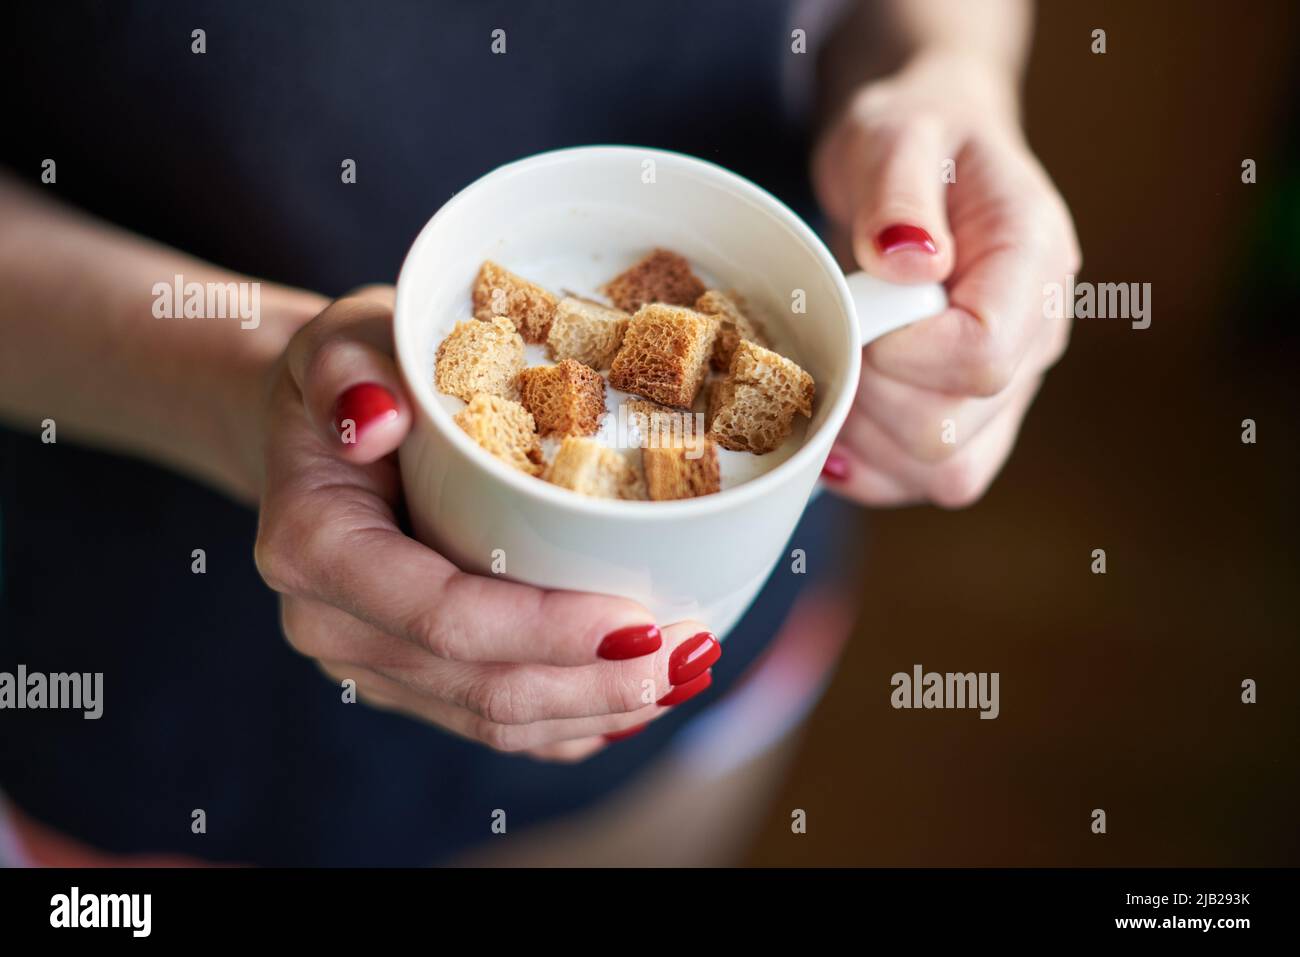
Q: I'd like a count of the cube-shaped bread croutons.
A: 12